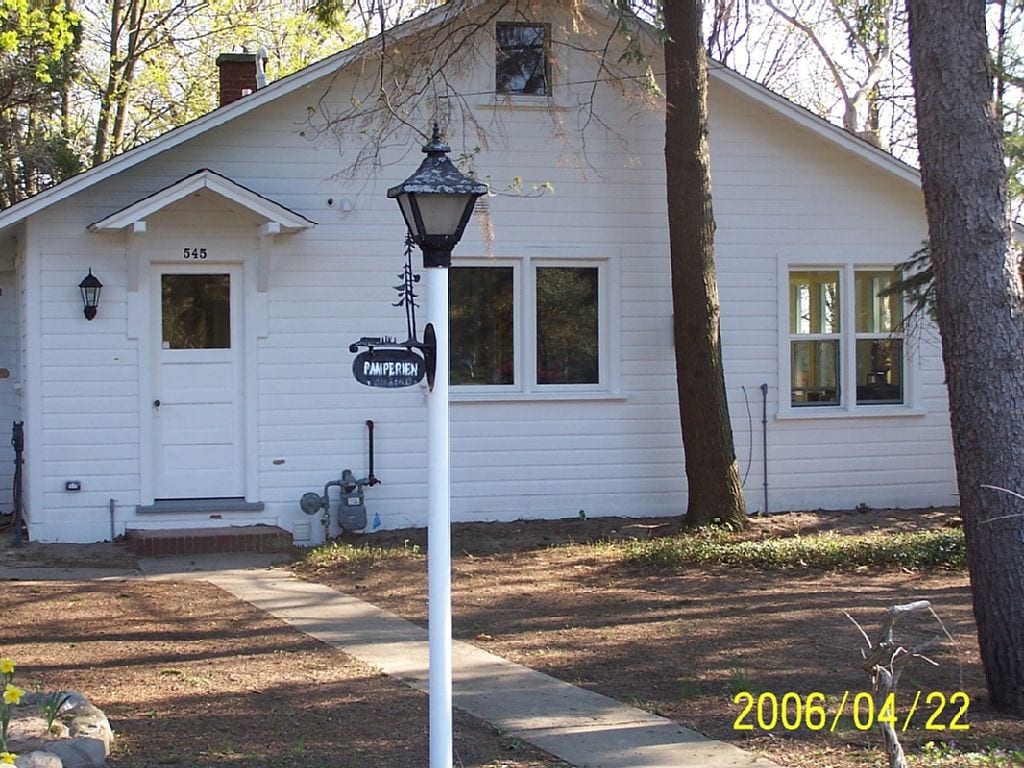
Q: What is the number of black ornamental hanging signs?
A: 1